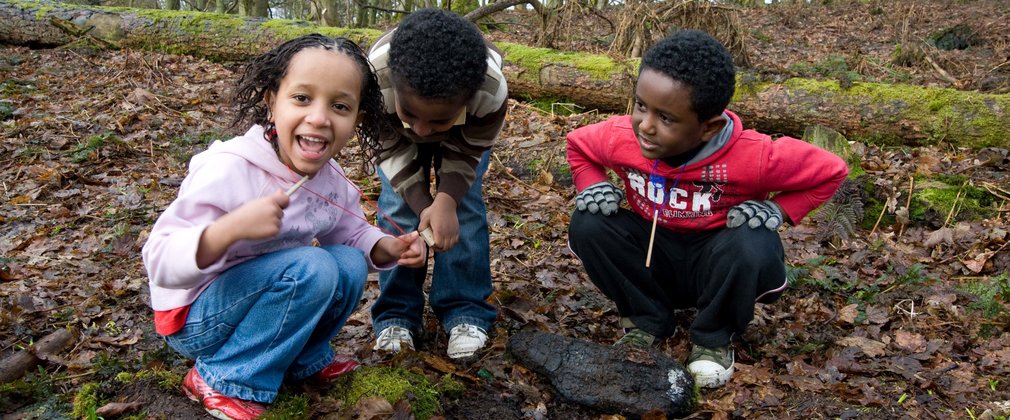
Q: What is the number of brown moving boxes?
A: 0